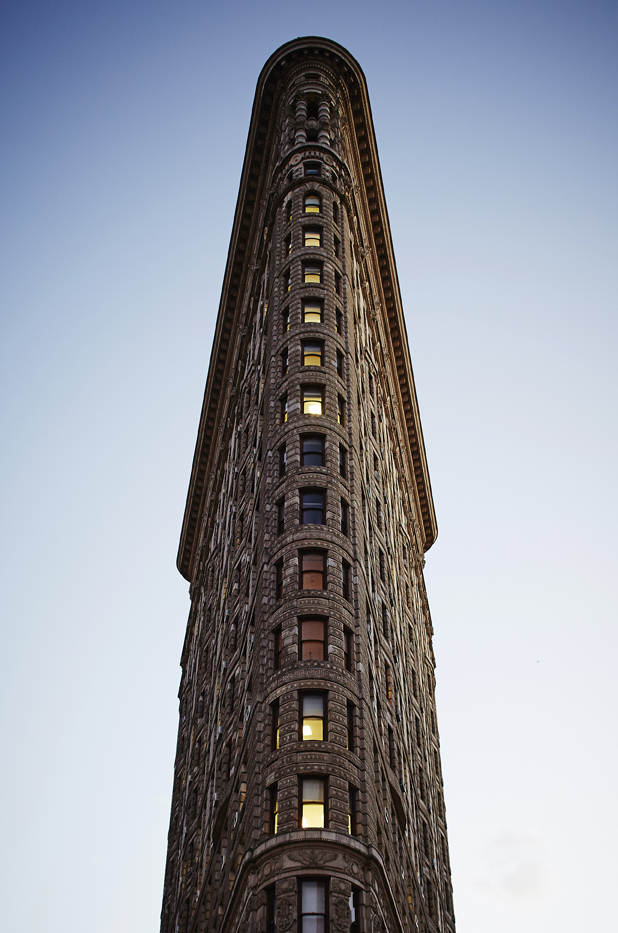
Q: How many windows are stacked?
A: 14